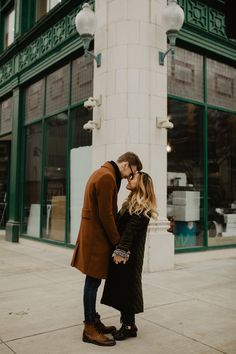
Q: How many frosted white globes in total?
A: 2